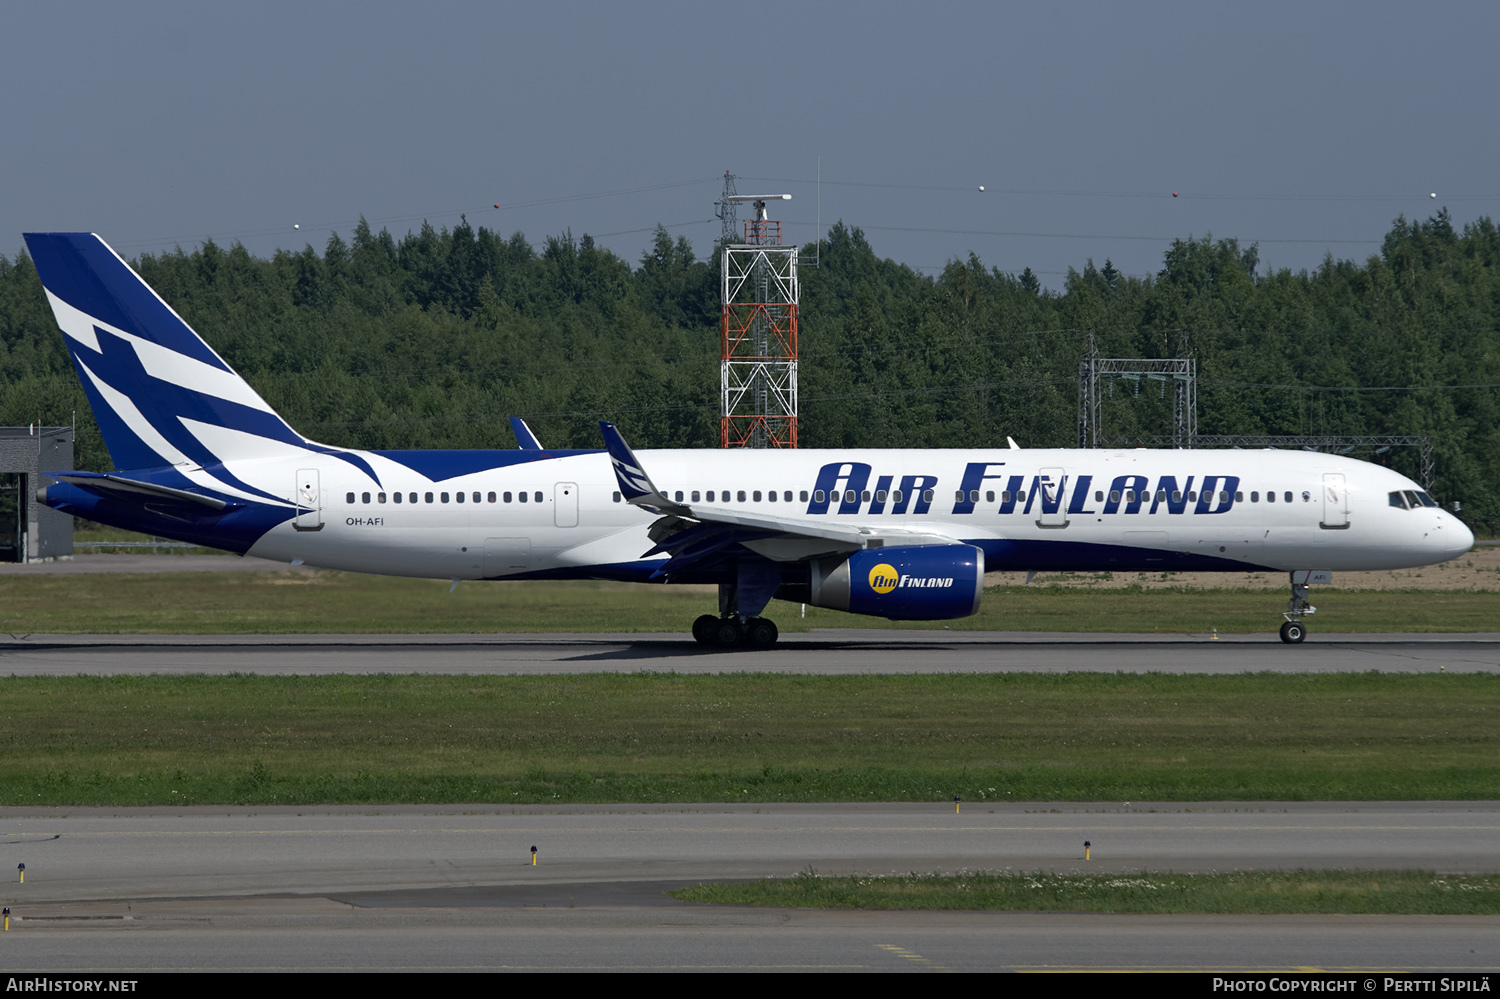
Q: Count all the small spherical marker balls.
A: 5